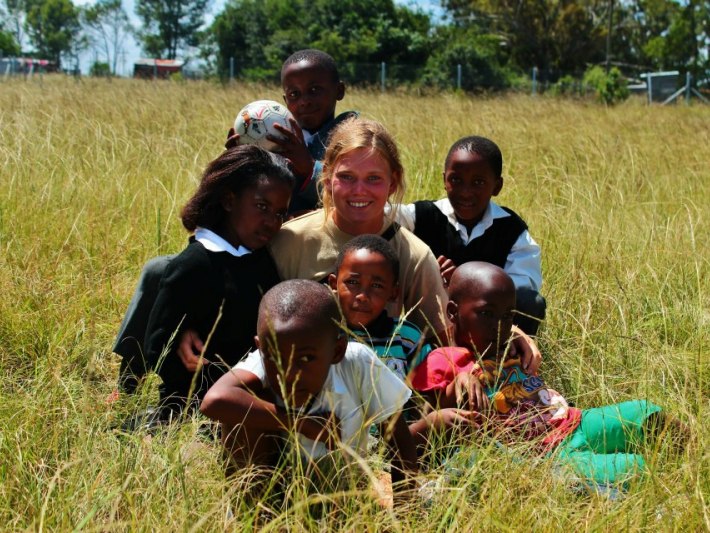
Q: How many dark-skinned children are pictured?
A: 6